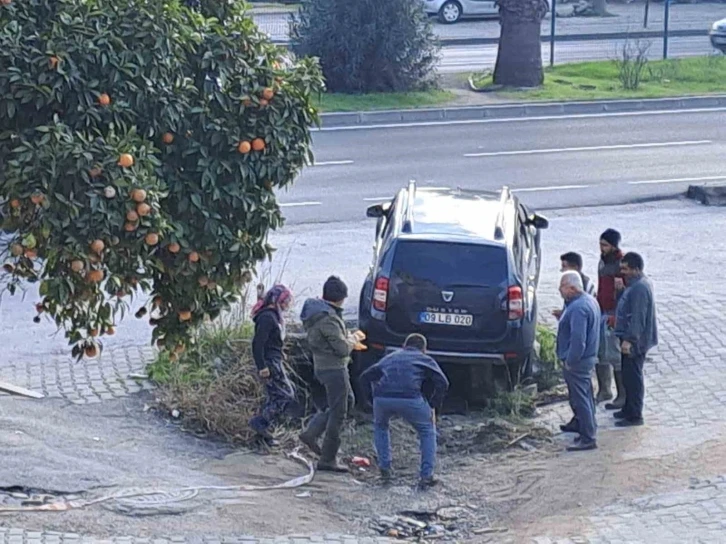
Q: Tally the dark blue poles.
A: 2